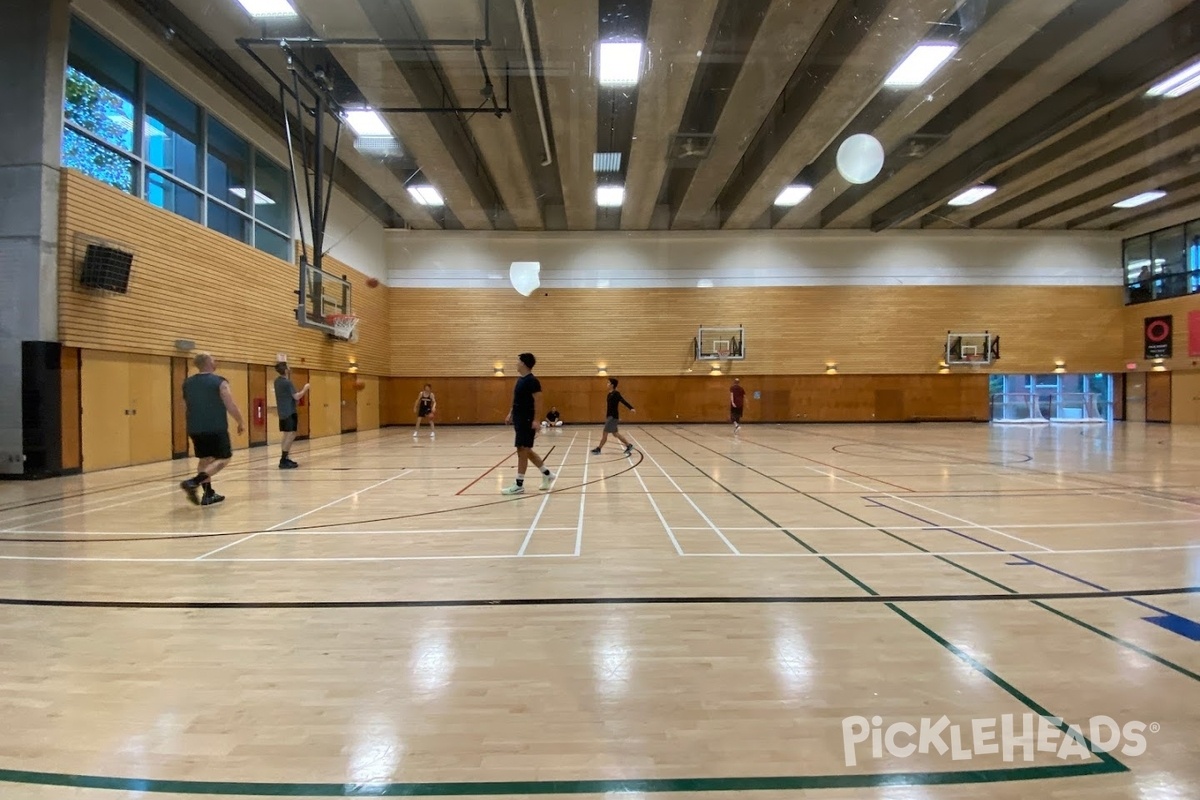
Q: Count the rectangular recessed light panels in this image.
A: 10